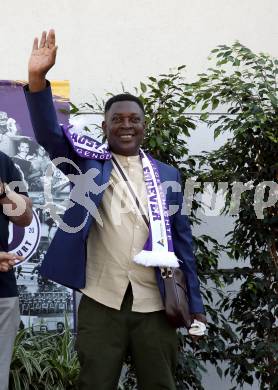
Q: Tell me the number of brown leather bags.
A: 1